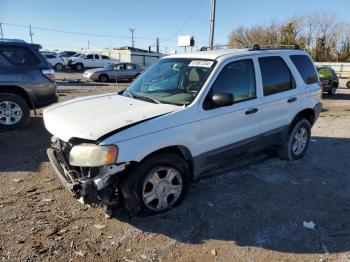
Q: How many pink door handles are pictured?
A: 0